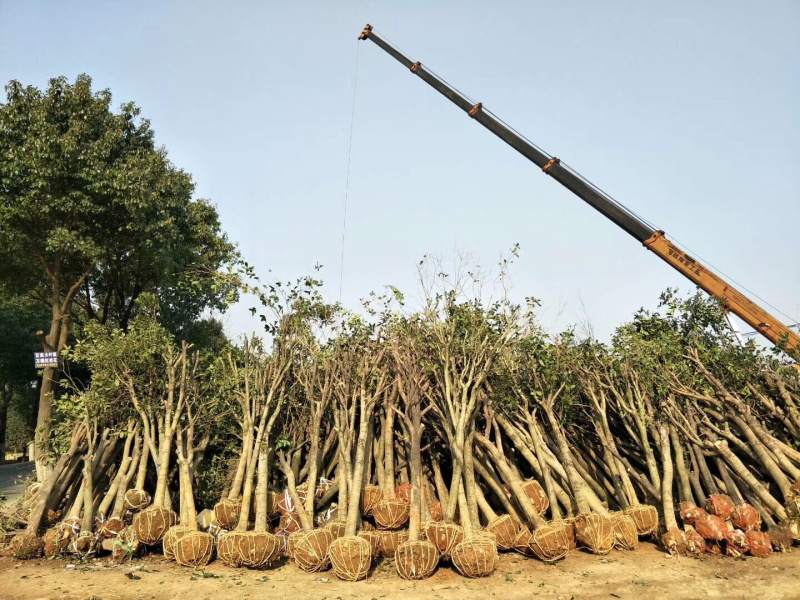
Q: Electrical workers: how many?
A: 0